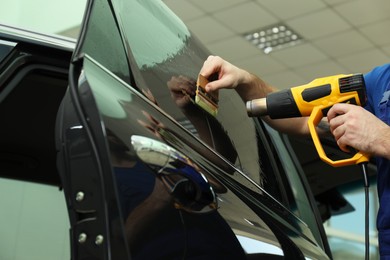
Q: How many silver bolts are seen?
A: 3